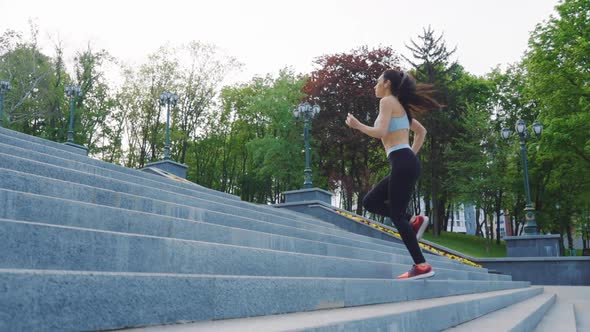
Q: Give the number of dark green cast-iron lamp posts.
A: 5